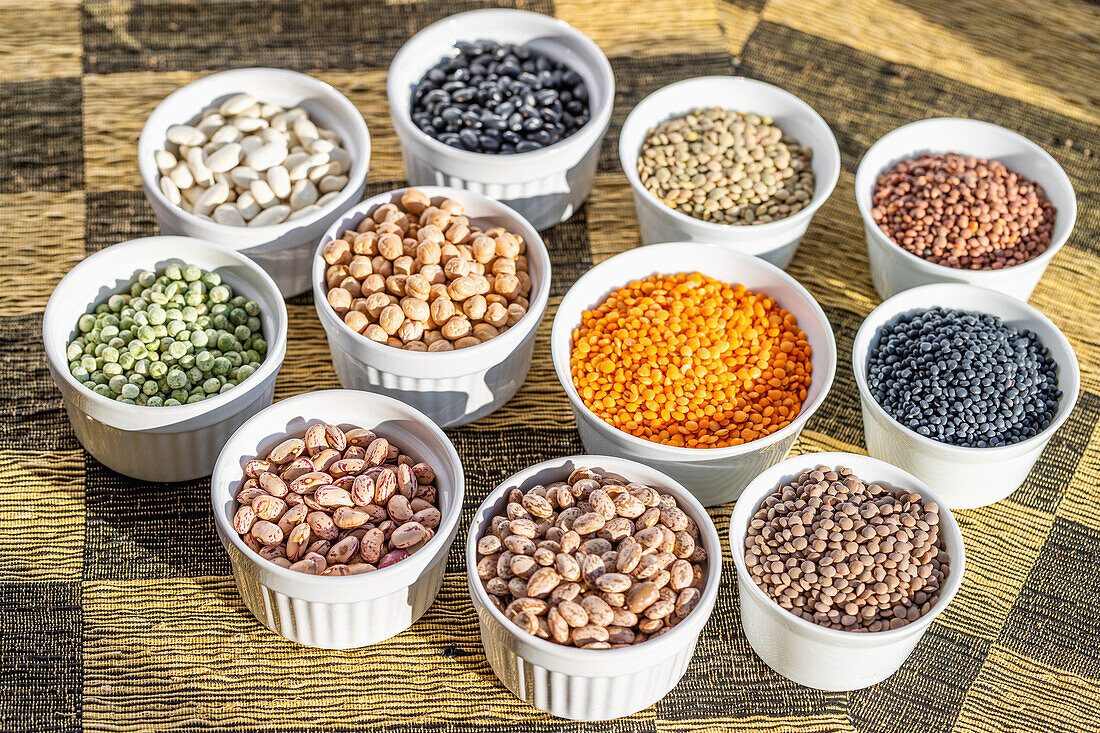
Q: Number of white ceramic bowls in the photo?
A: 11